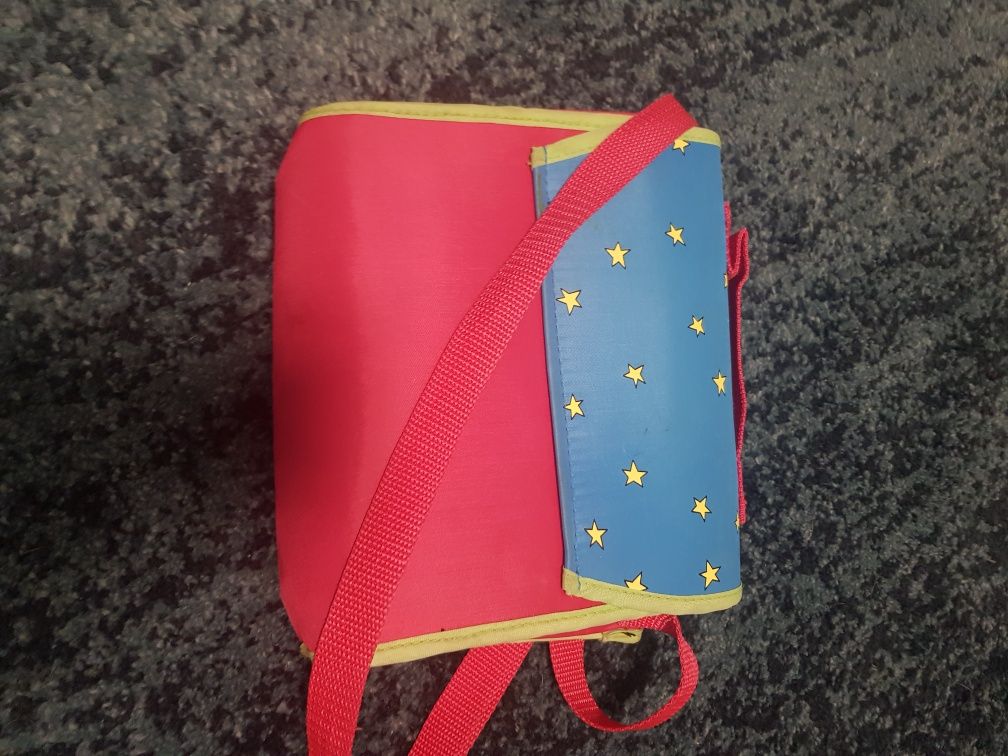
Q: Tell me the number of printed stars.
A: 15